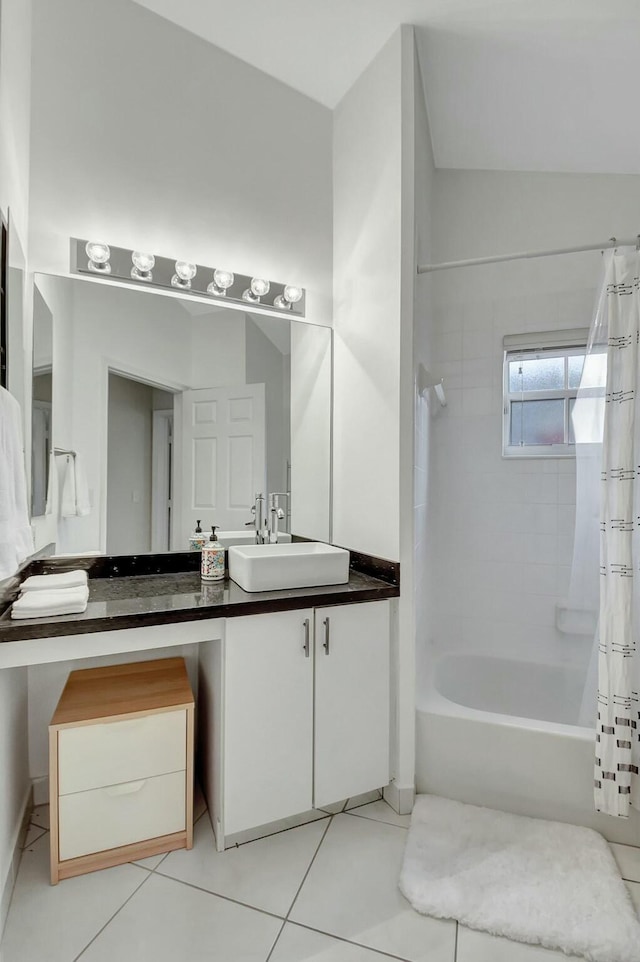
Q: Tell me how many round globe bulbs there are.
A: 6